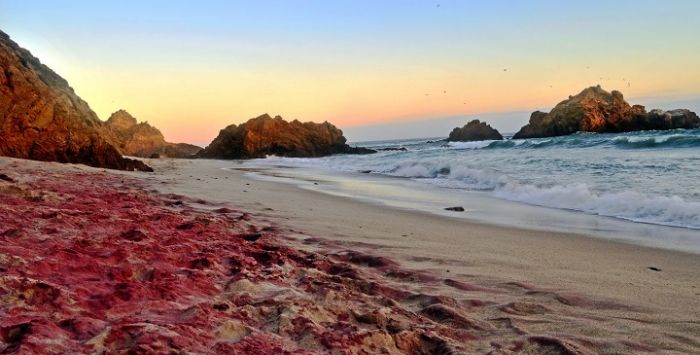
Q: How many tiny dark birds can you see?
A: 11